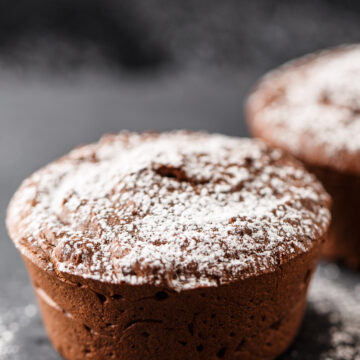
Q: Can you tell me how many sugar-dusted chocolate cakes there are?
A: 2